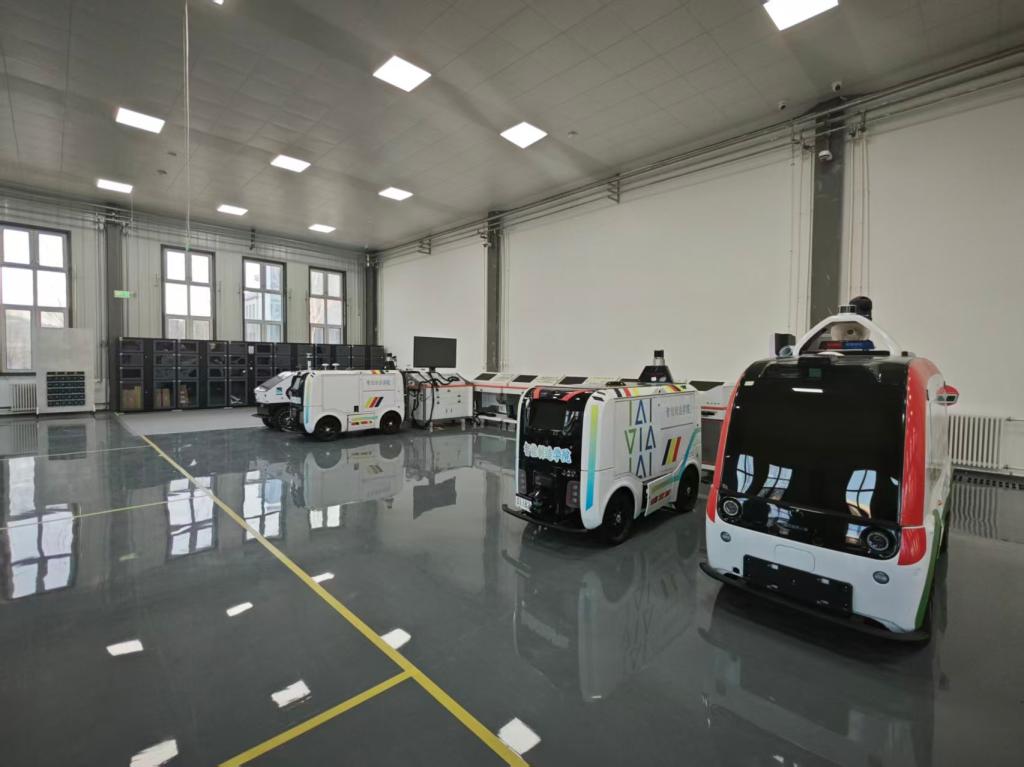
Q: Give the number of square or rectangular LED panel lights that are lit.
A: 9